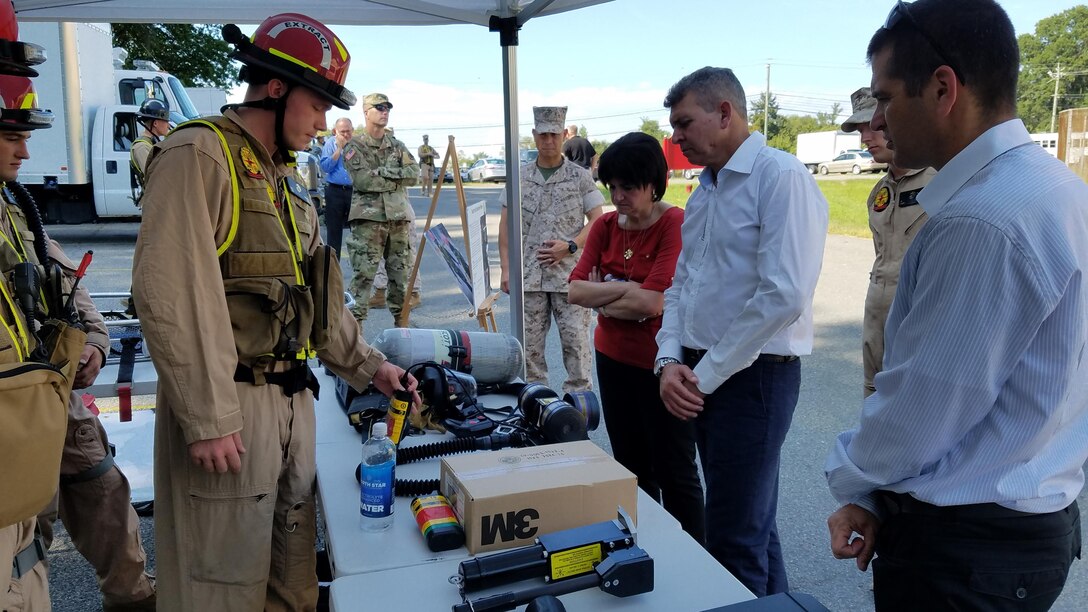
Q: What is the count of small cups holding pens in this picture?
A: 0